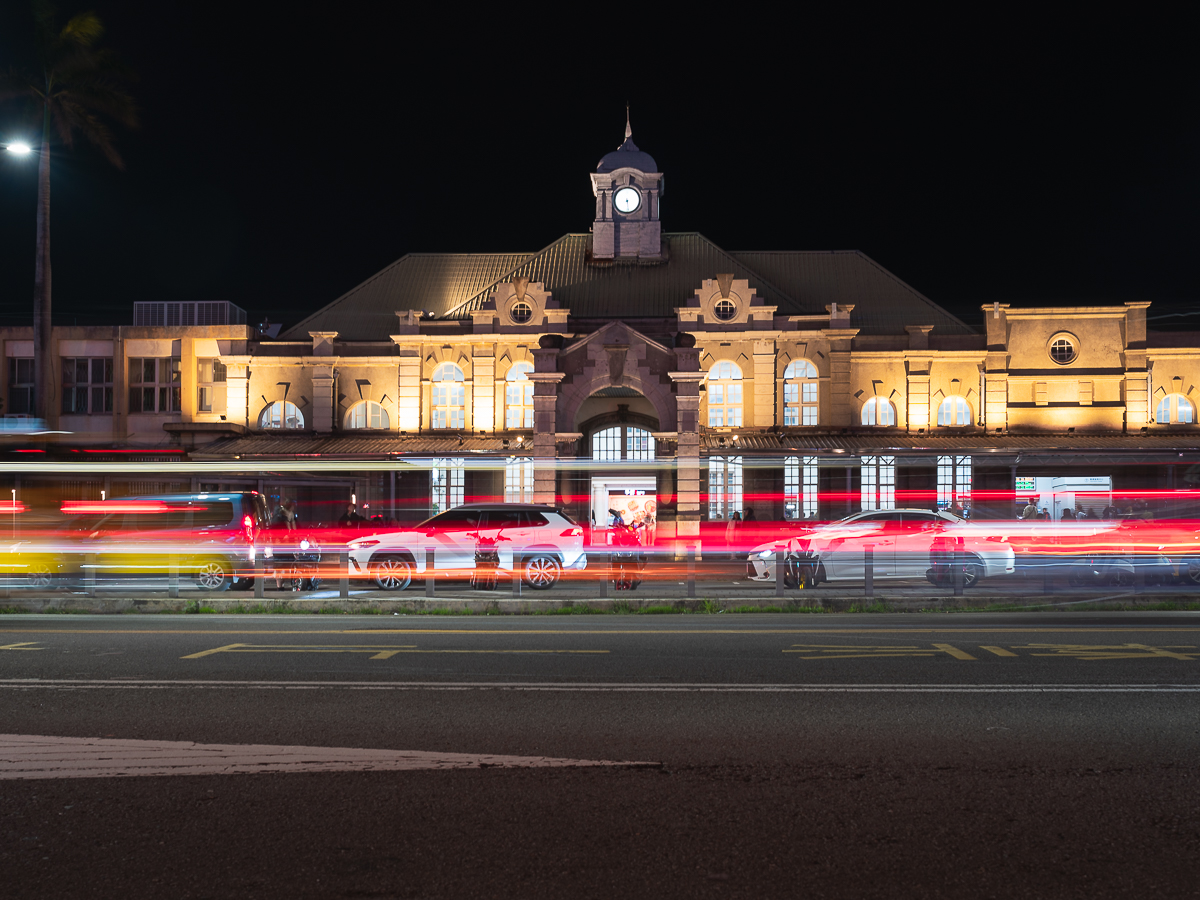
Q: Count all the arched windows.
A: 10